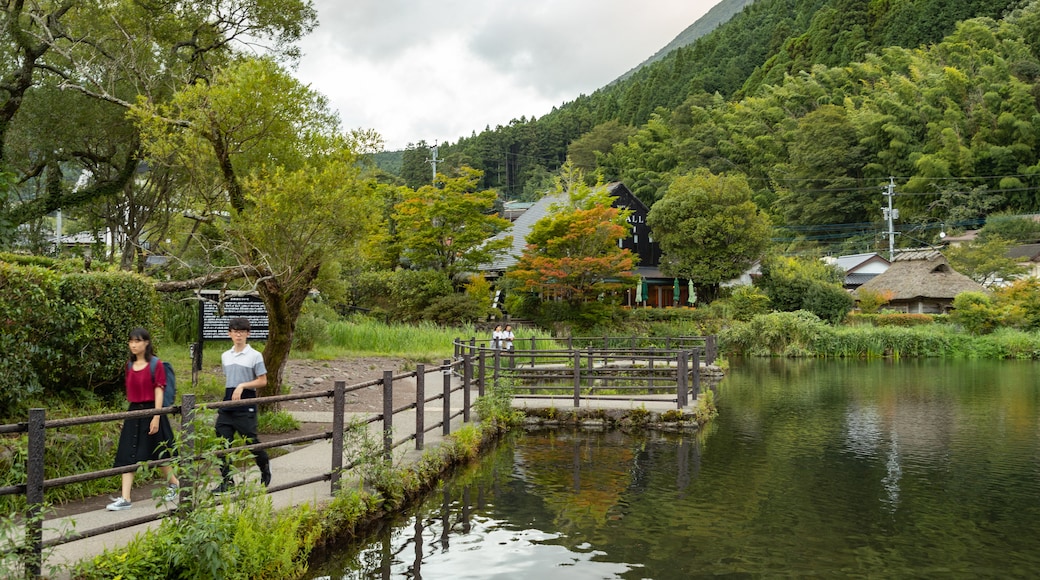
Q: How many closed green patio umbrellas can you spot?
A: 4